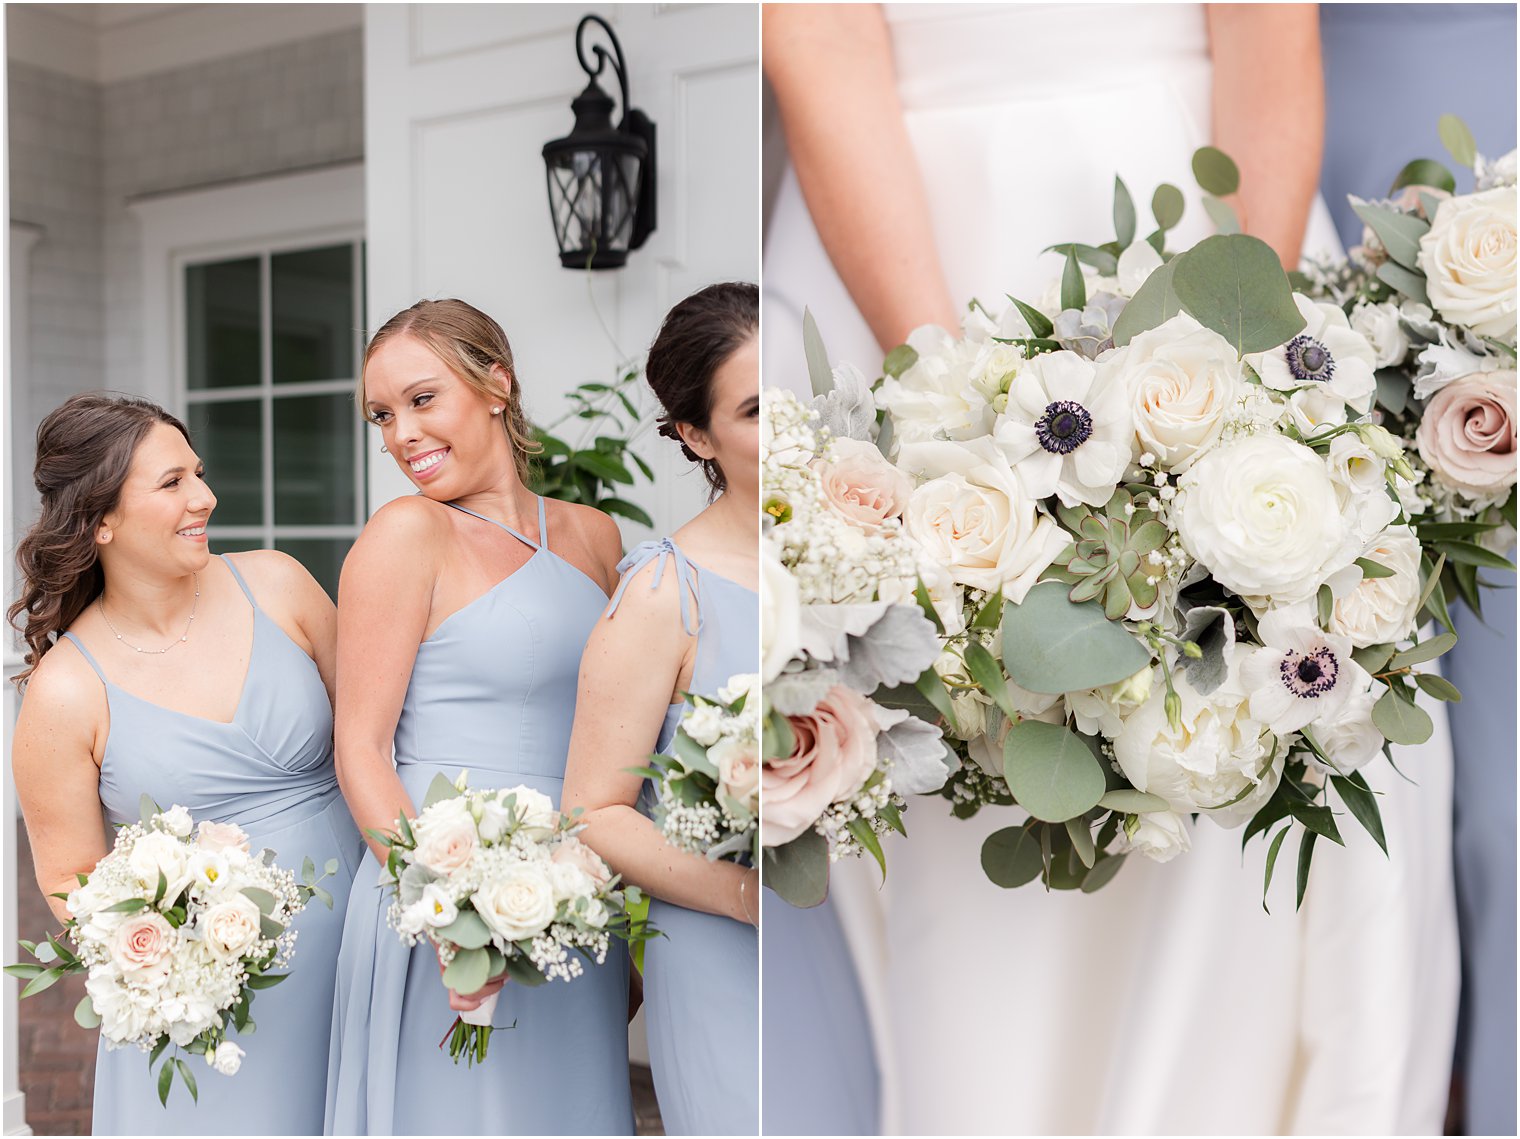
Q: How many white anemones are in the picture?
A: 3